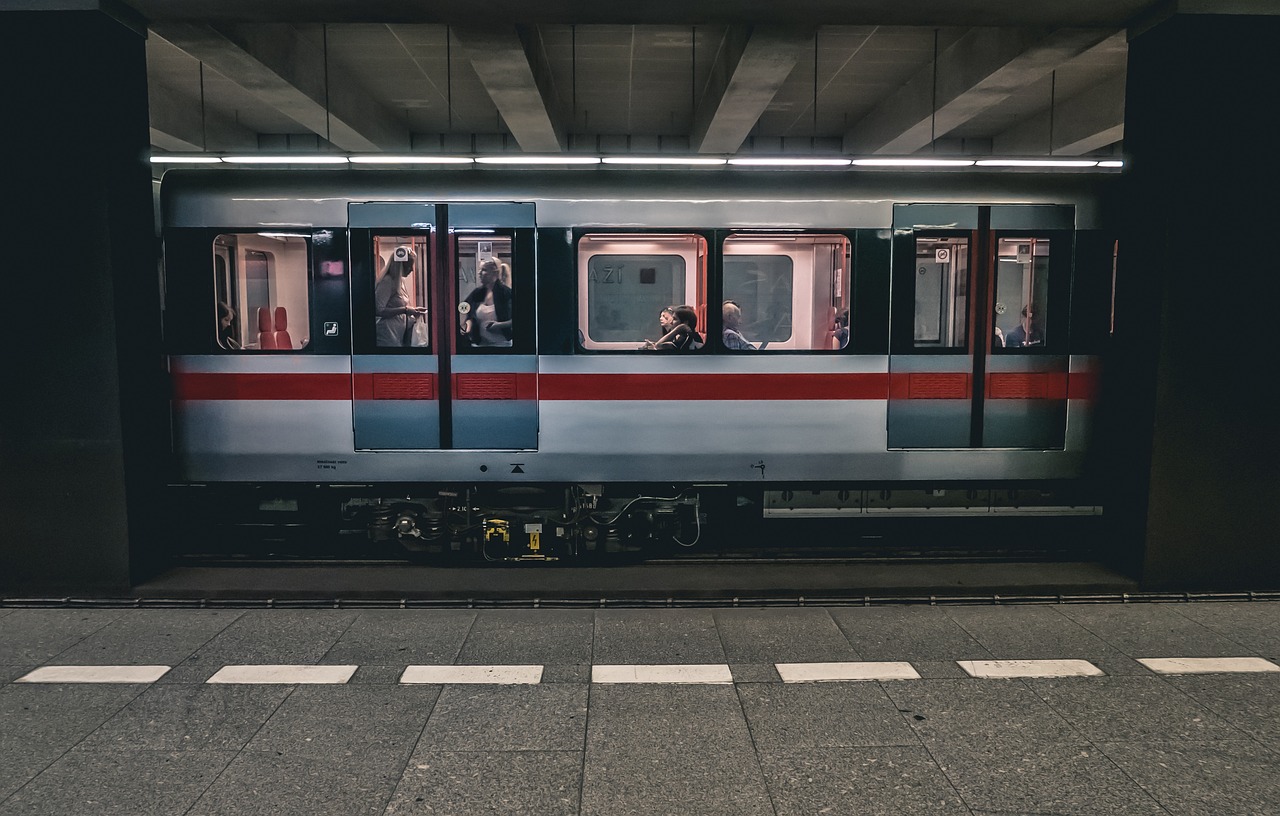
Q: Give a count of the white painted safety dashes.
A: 7